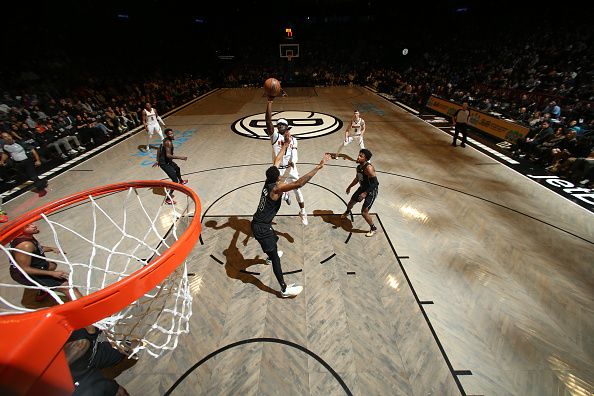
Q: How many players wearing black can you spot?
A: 5